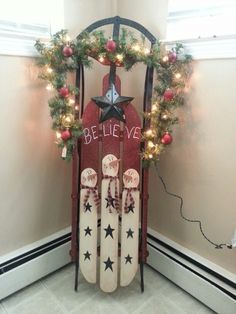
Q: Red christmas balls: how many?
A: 7